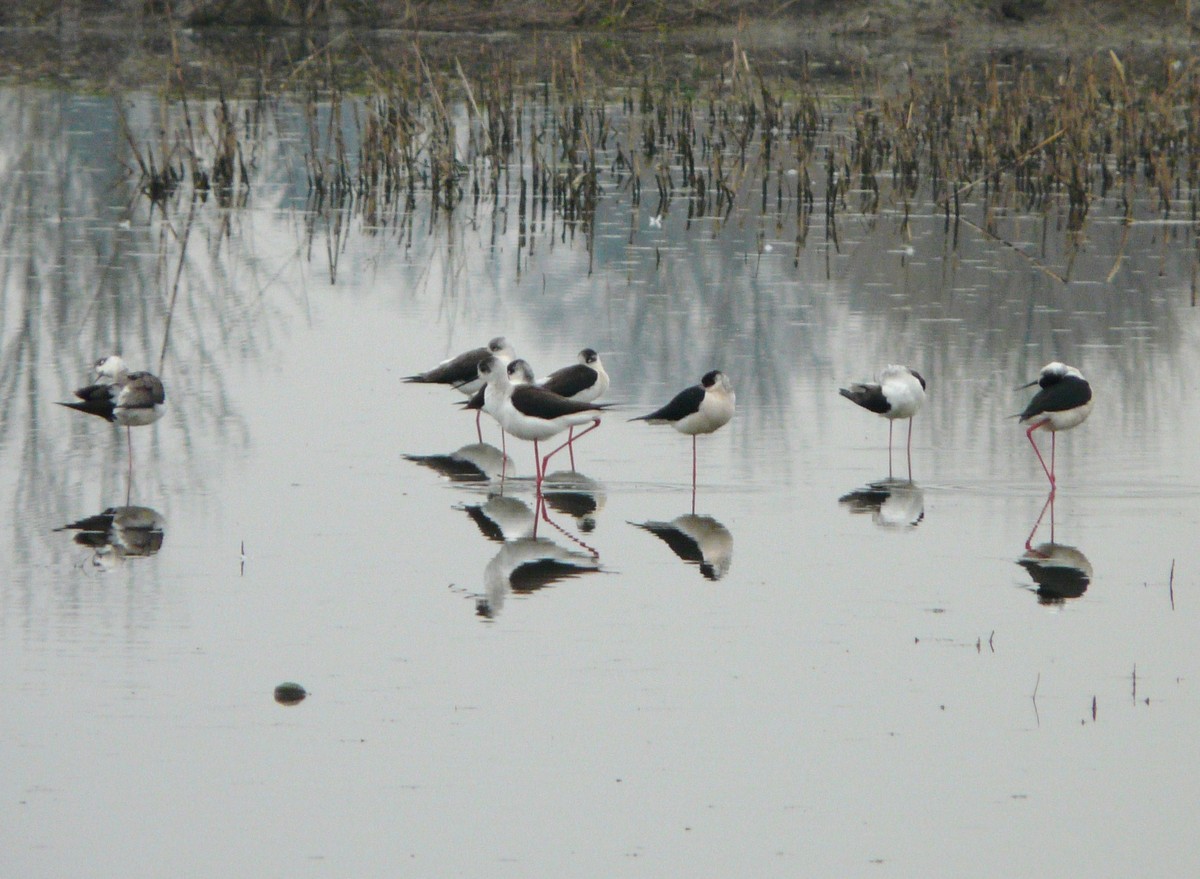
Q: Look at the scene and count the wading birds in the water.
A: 8